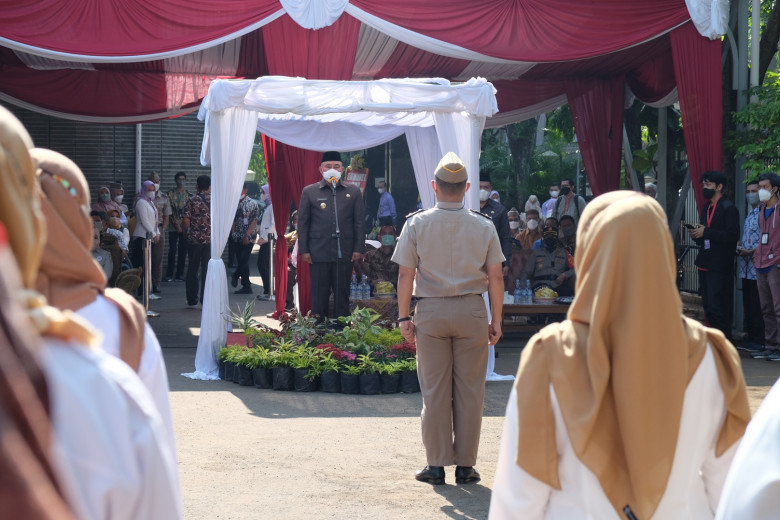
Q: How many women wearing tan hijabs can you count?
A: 3